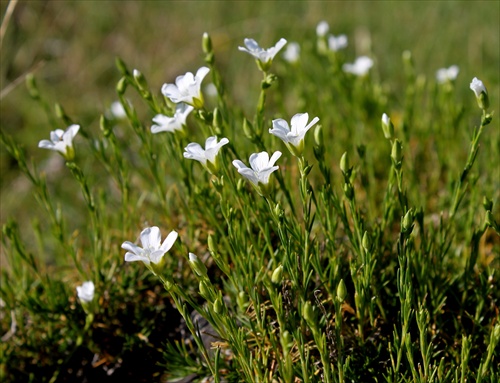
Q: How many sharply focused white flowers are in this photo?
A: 8